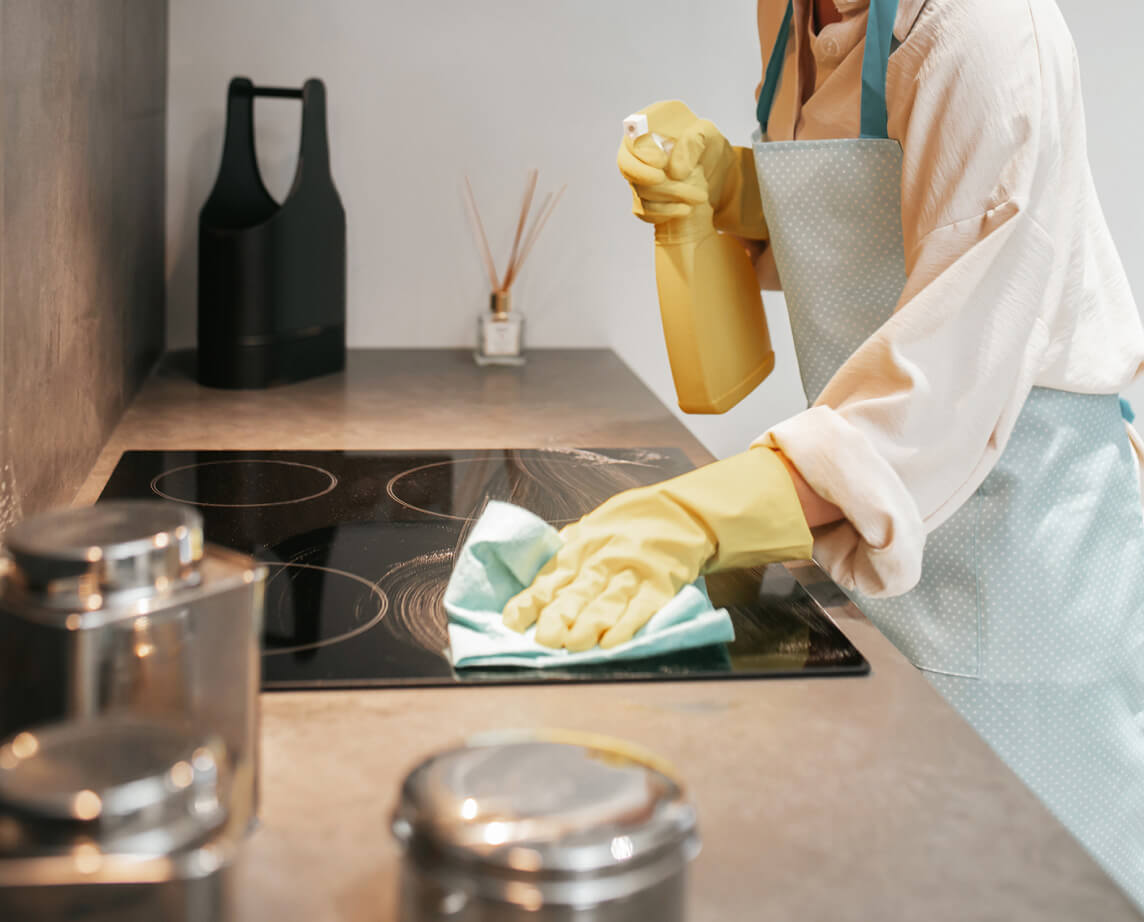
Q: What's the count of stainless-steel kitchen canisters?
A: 3